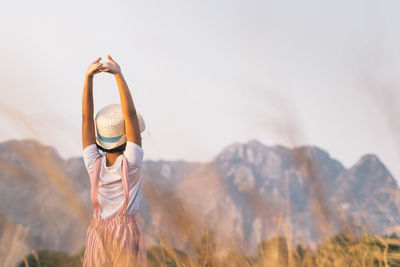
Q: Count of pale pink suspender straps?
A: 2